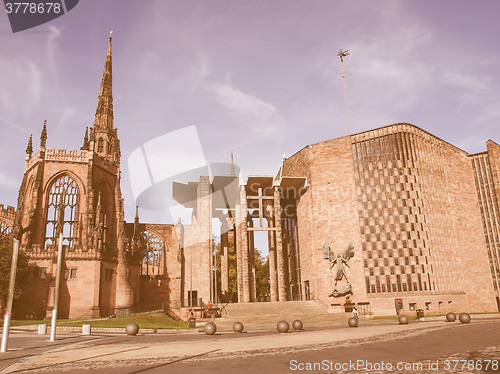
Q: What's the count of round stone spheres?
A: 9